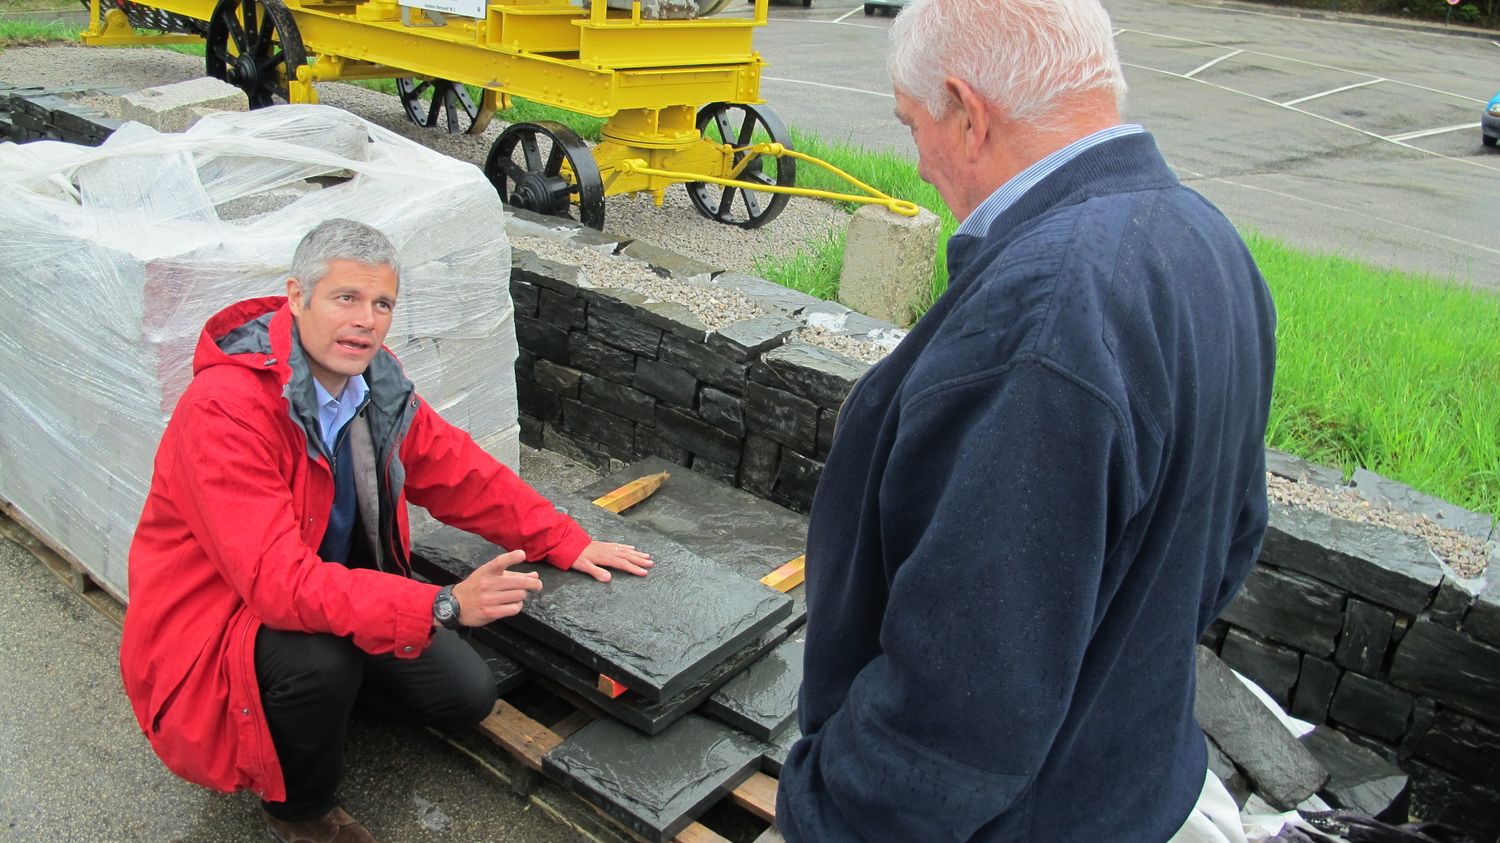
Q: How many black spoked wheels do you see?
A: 4